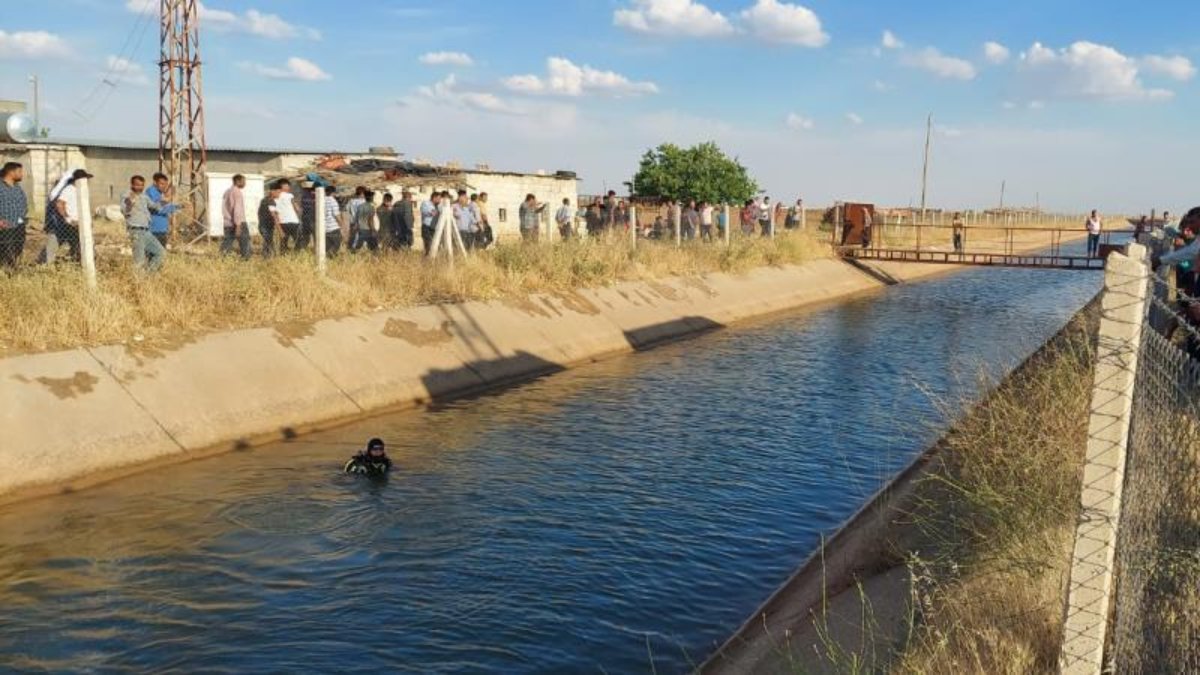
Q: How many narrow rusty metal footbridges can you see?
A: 1